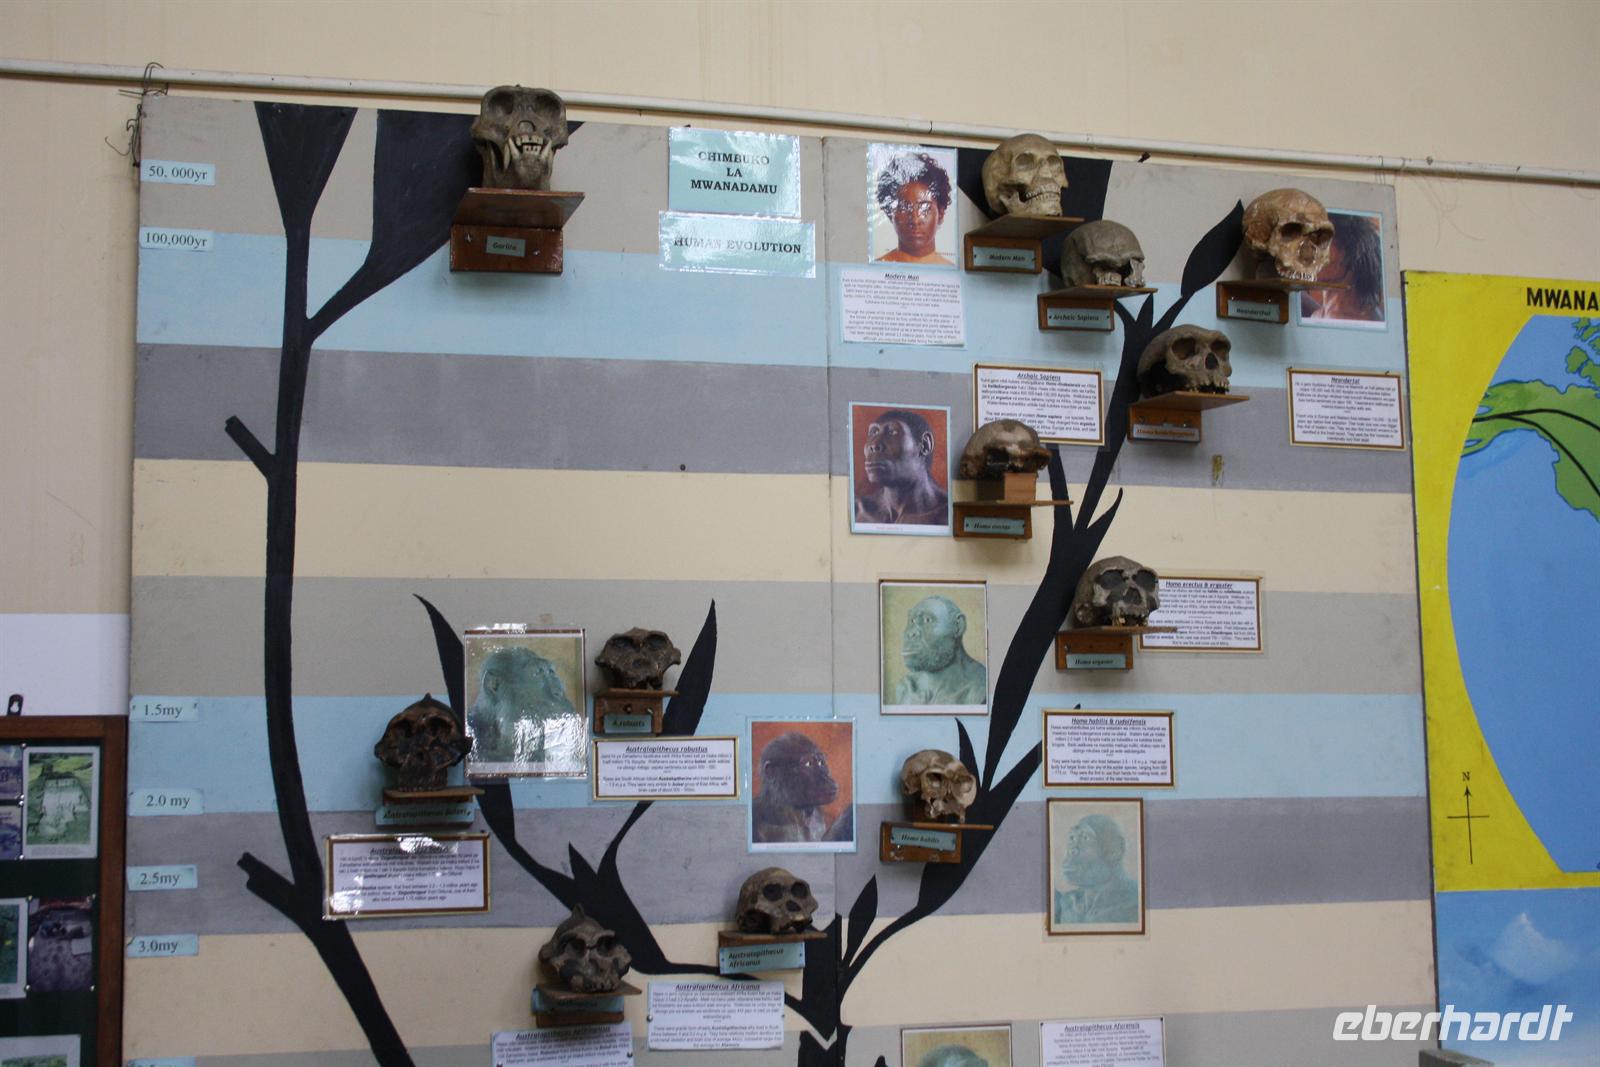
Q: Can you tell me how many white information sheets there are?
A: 10